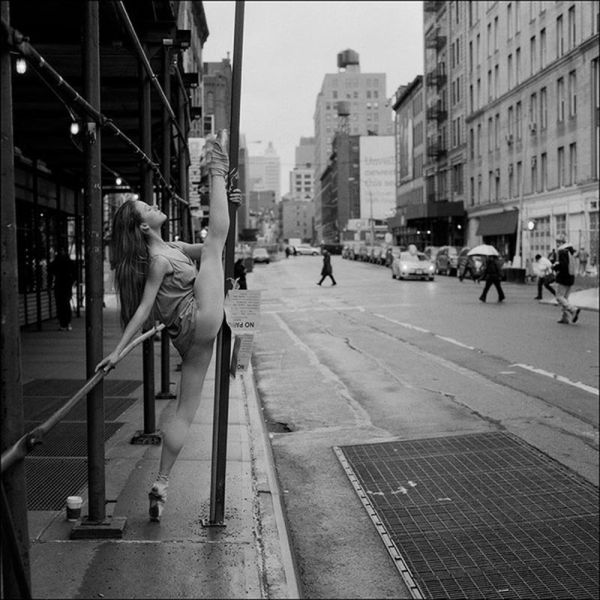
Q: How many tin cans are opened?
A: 0